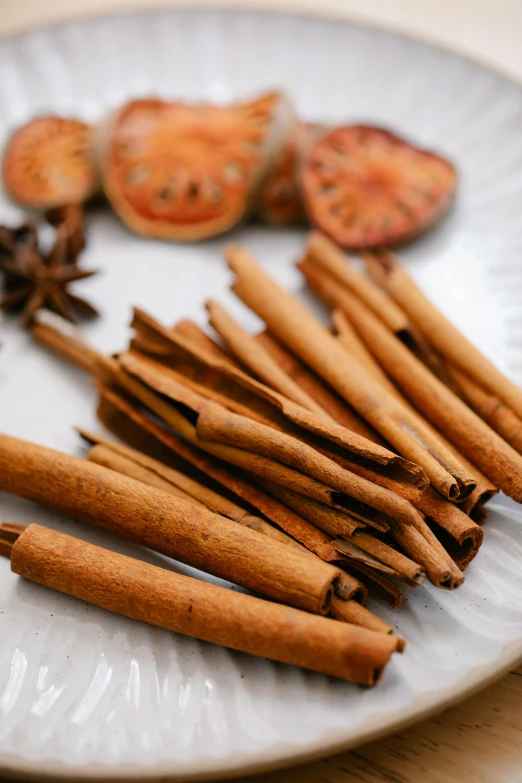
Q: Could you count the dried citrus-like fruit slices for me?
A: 4